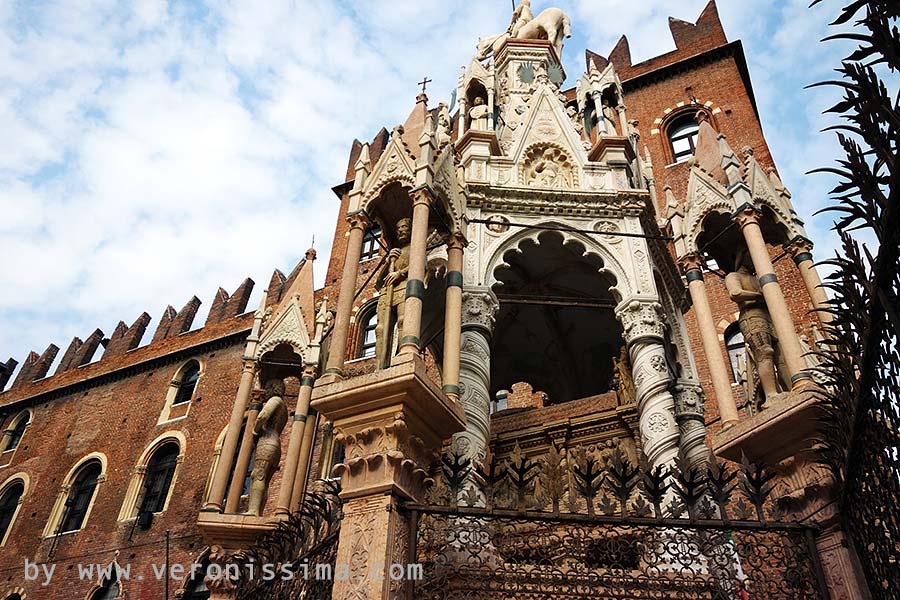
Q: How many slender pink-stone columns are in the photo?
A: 10